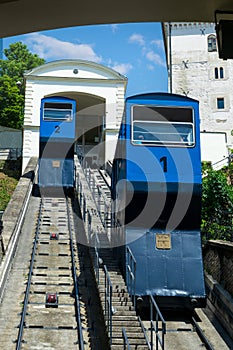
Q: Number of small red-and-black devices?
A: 2